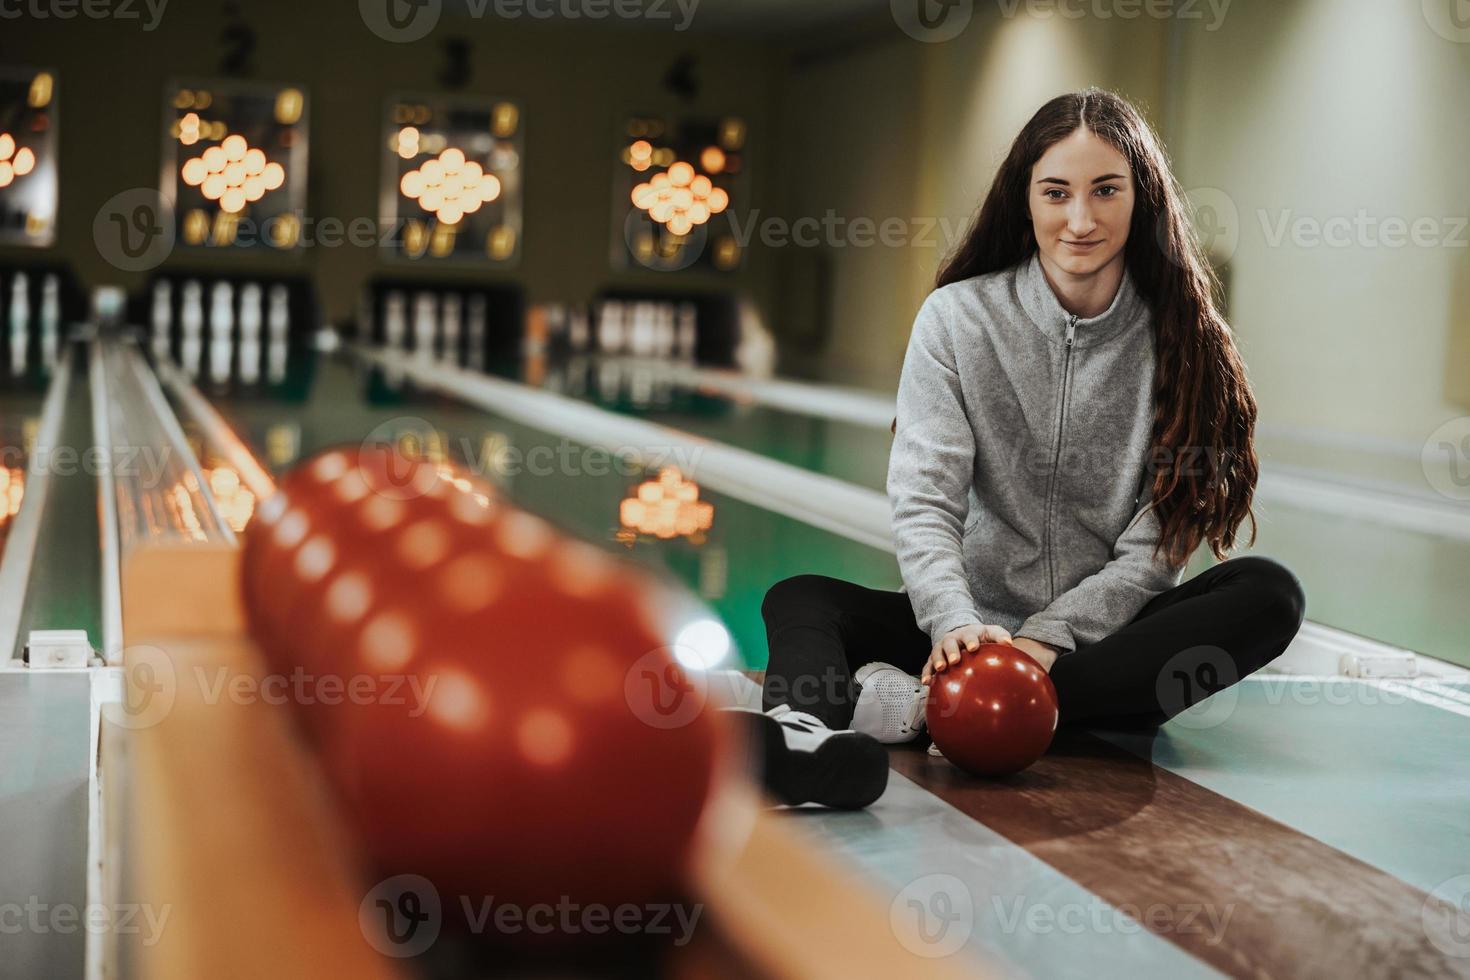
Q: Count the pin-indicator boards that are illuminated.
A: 4